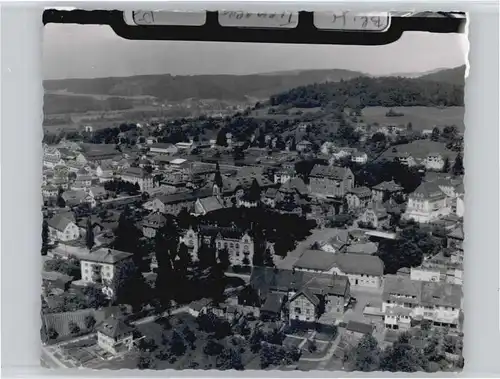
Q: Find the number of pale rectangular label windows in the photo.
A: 3